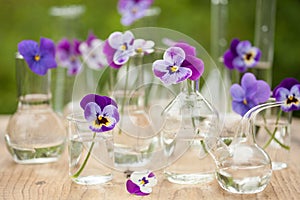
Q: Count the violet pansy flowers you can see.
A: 12